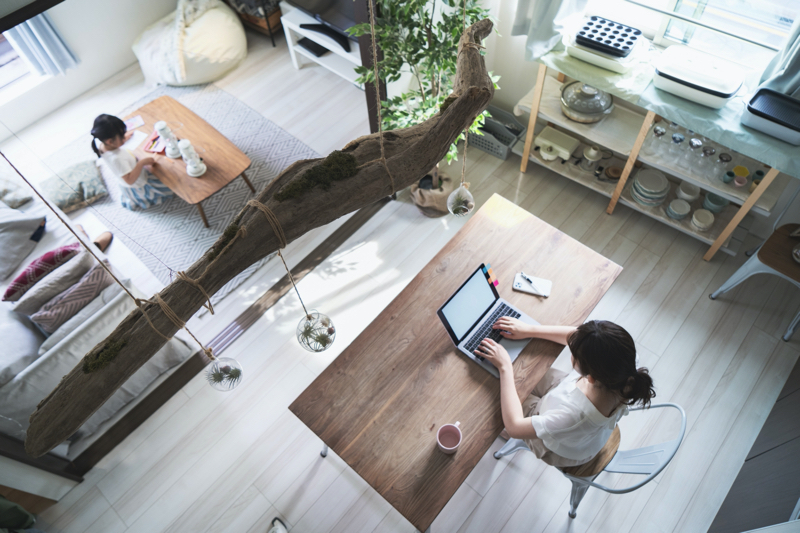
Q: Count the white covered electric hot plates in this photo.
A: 1